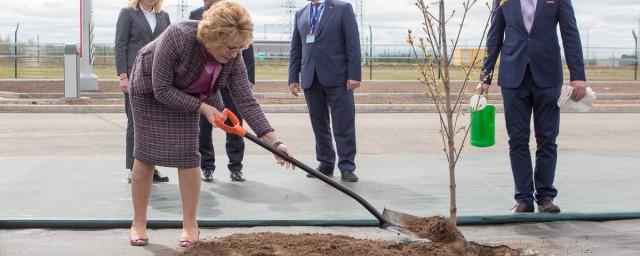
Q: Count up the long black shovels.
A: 1